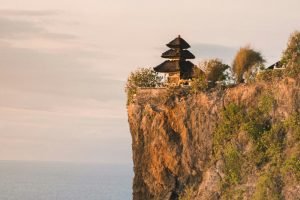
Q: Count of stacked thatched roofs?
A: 3